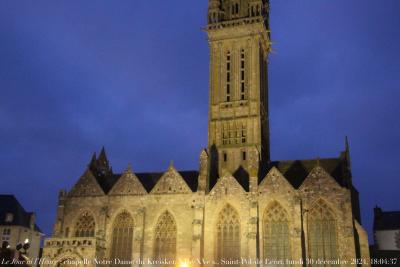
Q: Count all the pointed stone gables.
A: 6